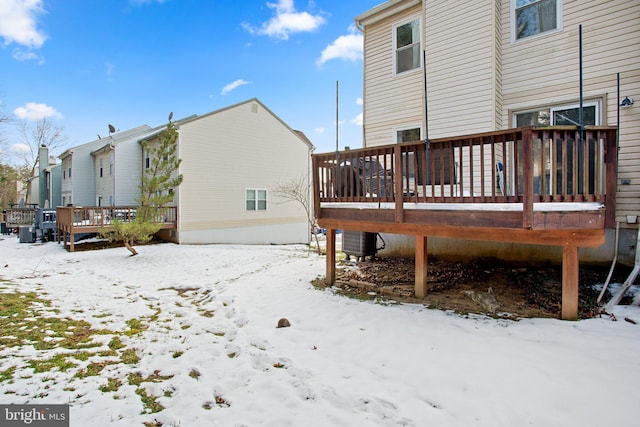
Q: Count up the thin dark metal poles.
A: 4